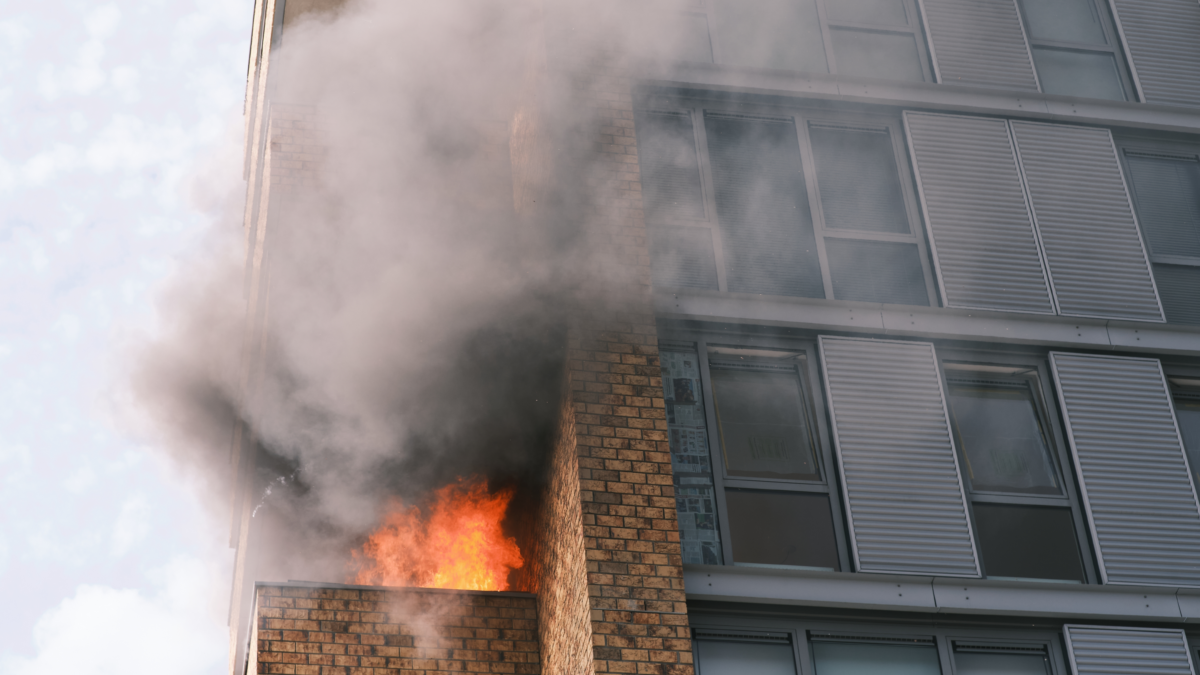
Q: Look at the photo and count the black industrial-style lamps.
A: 0